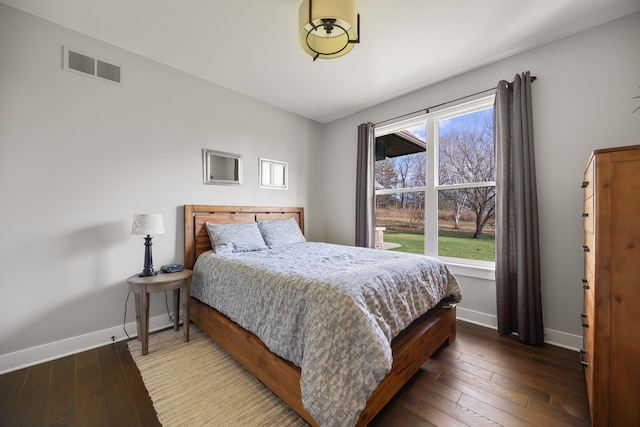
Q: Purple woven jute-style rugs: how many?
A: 0